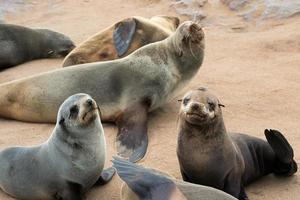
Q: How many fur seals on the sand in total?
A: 6